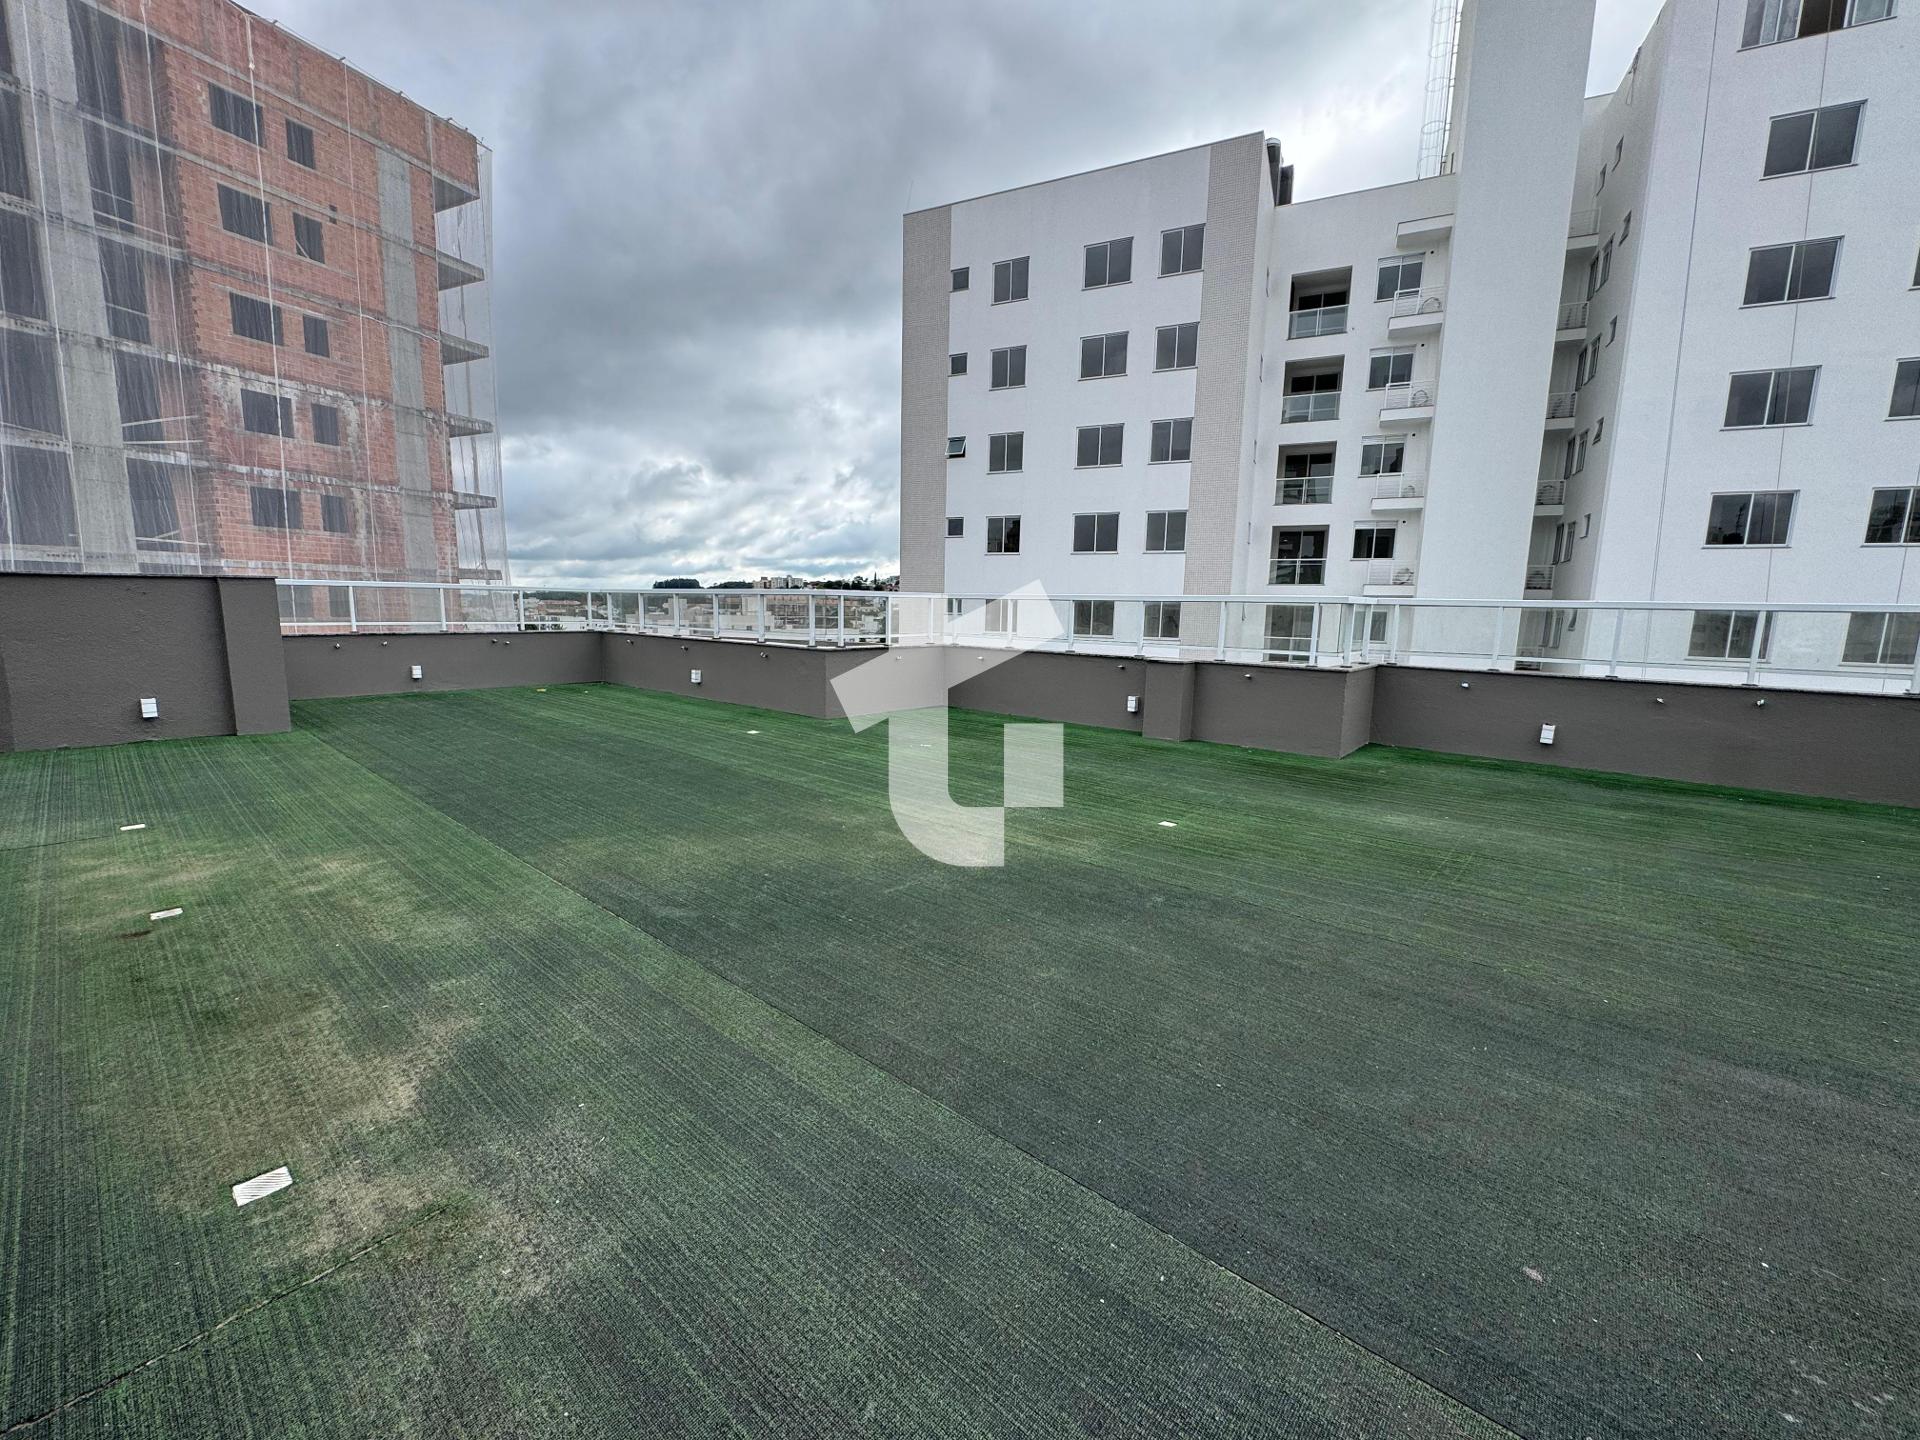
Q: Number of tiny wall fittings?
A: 14